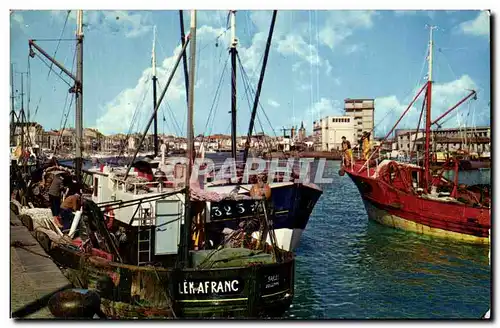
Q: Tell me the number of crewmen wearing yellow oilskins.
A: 2